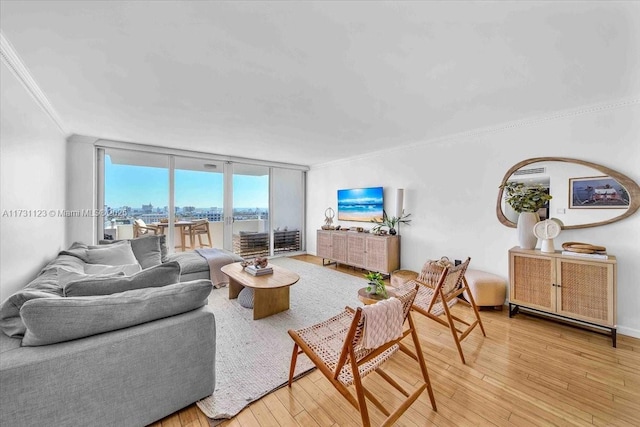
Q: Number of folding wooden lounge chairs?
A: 2